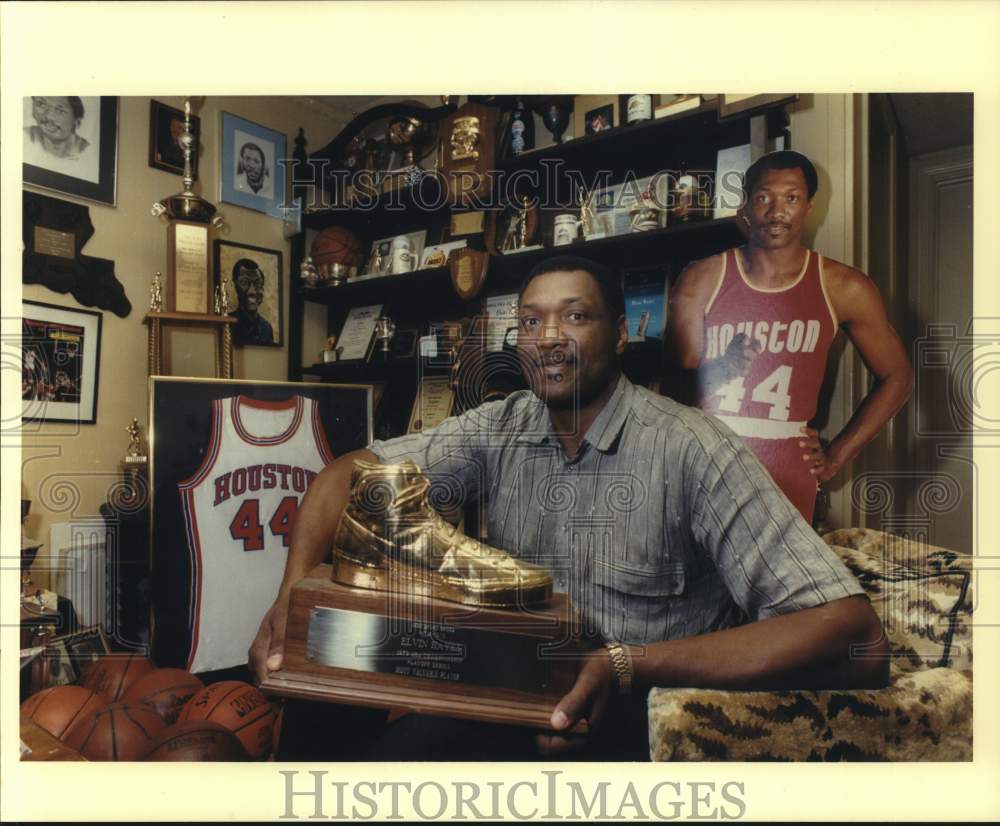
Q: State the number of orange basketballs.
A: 7